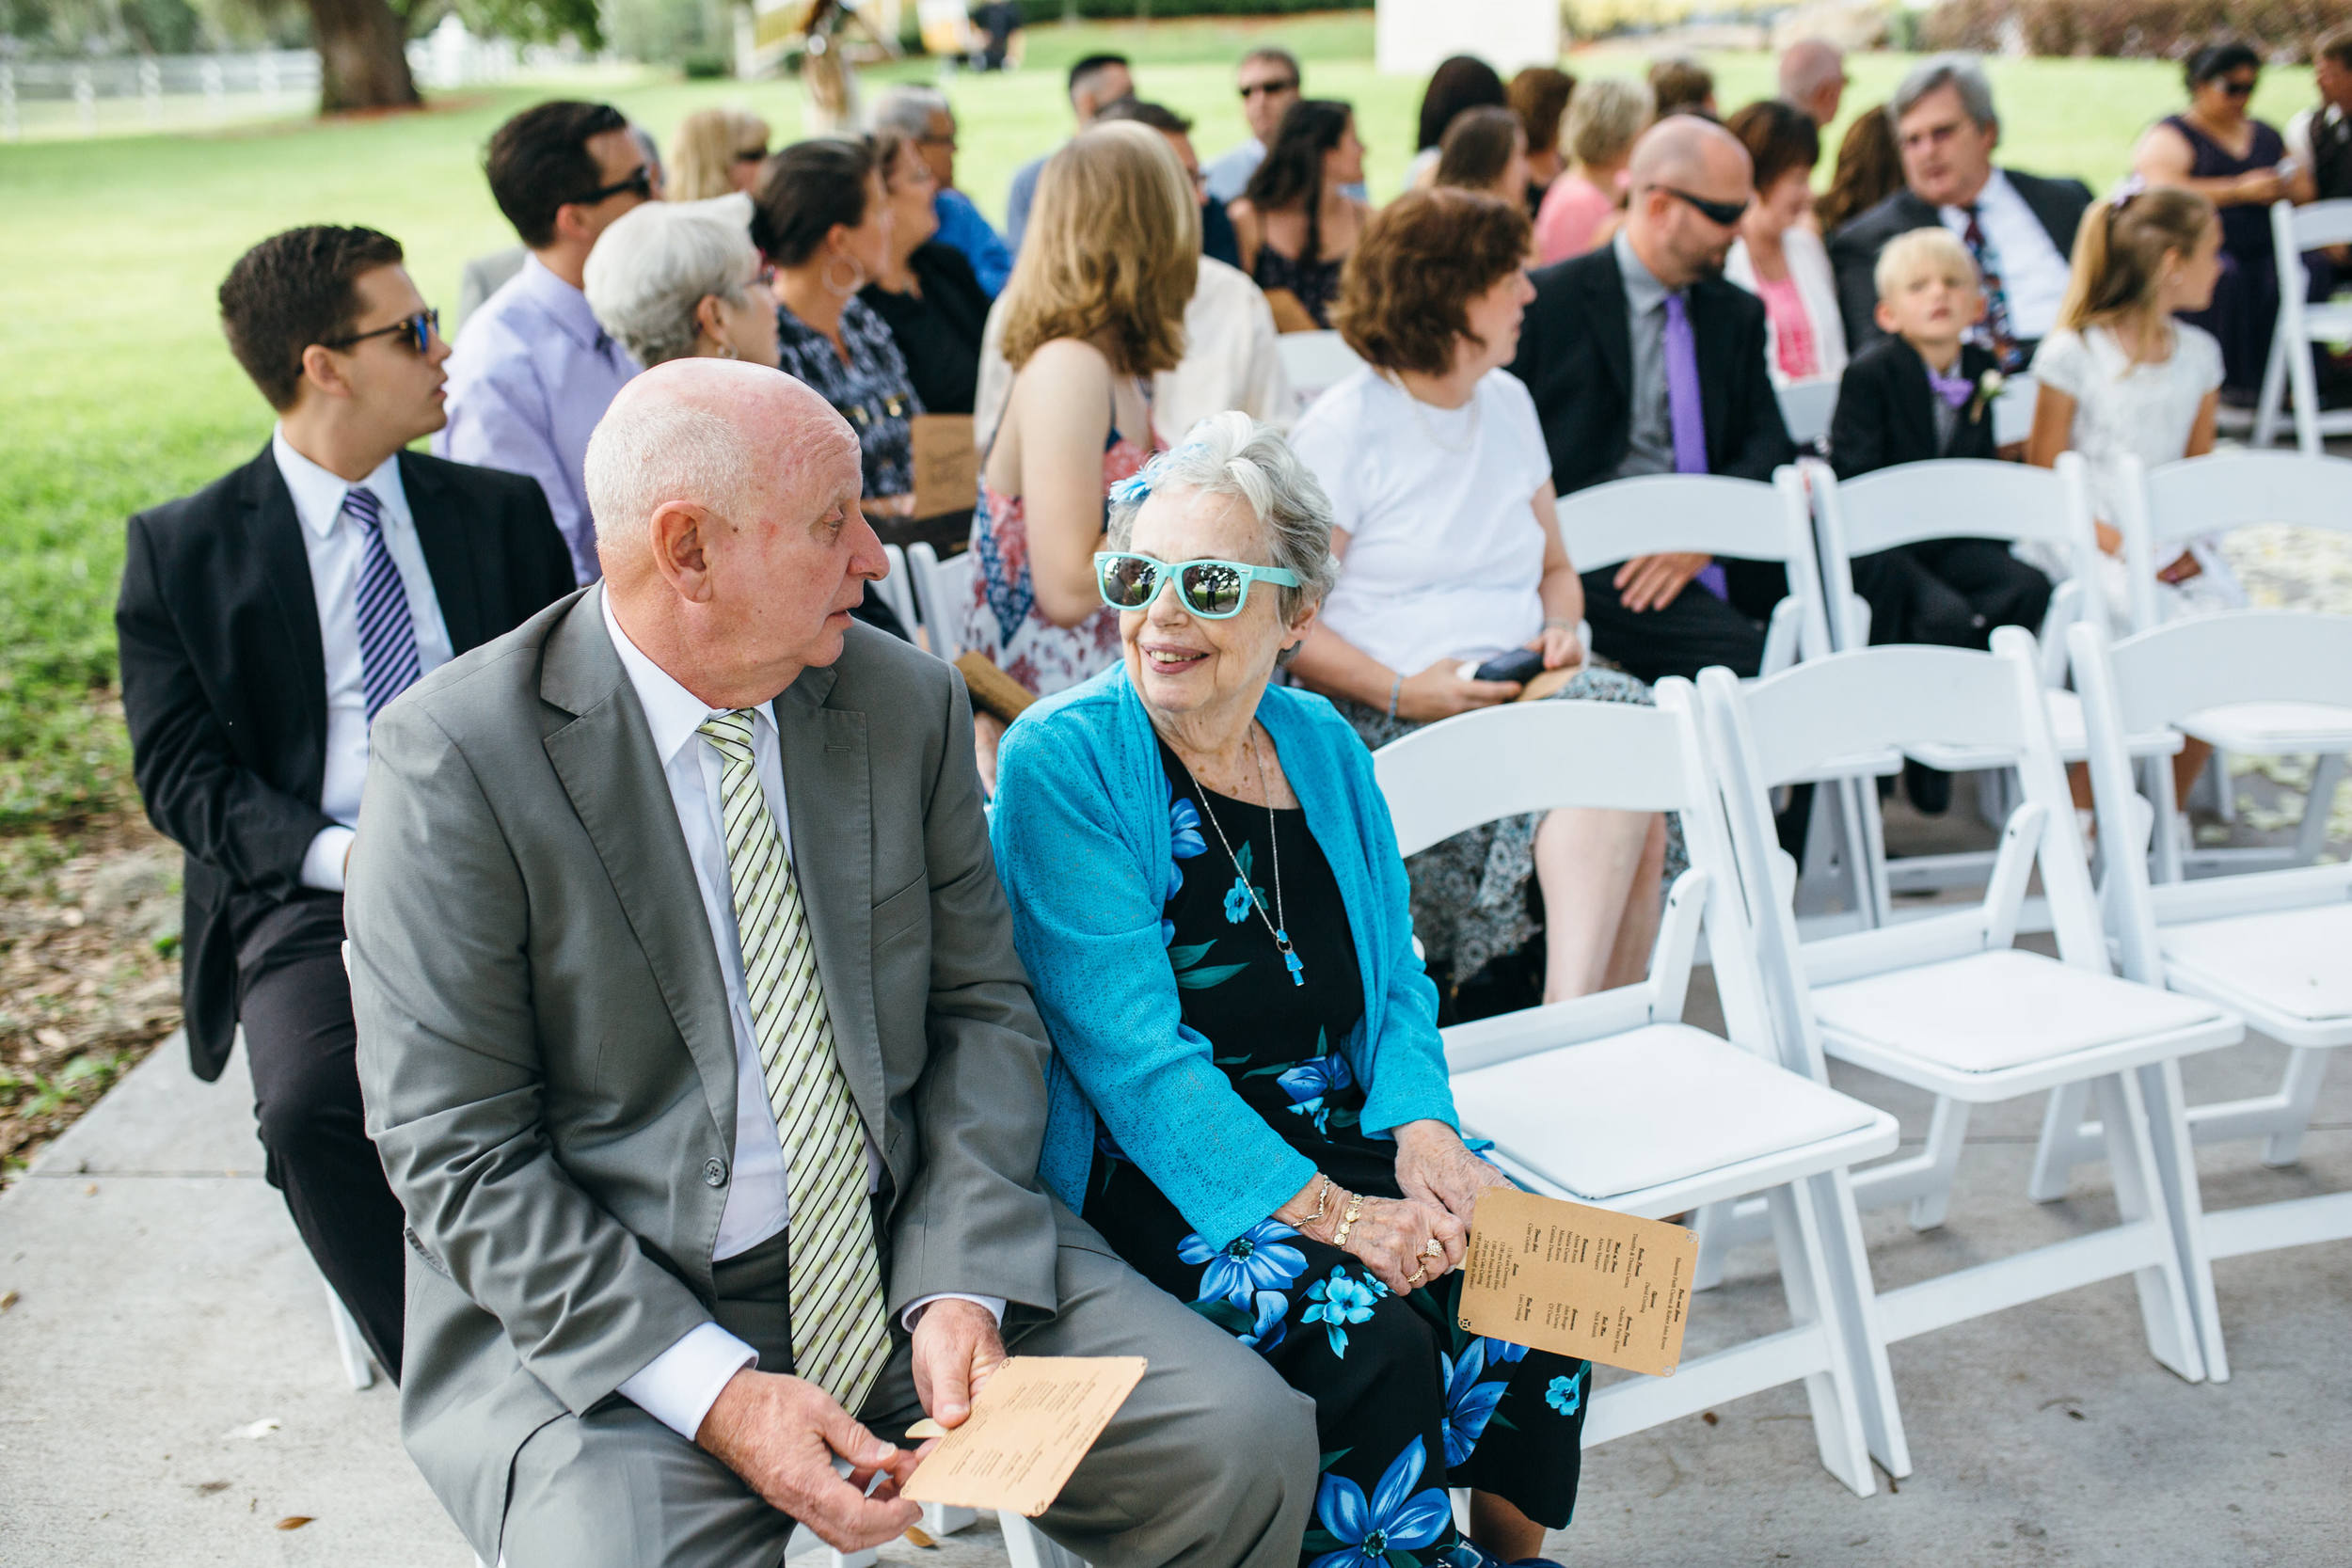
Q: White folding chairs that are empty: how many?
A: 7